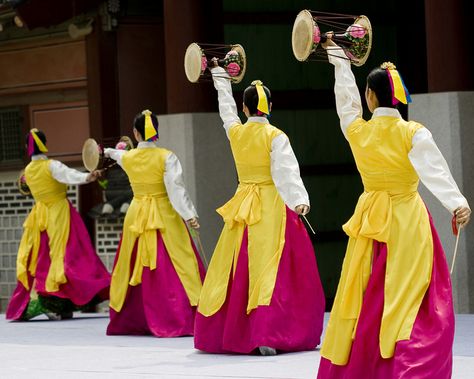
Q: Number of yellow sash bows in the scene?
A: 4